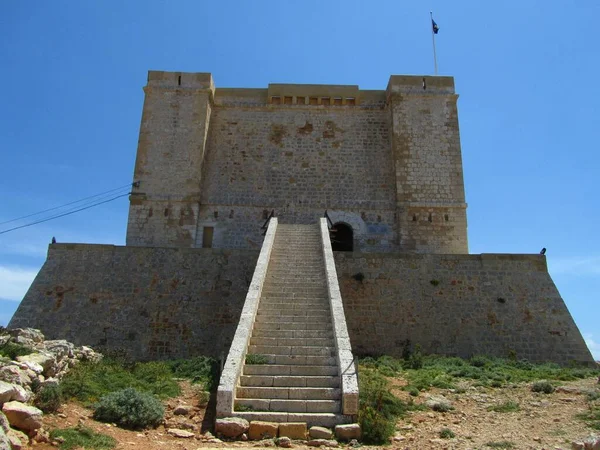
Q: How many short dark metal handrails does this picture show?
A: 2